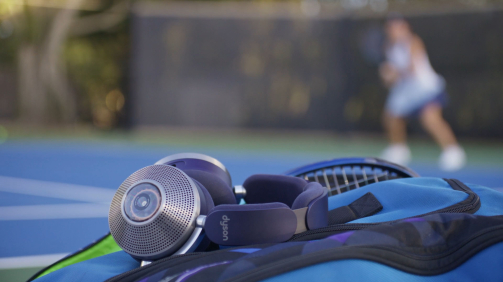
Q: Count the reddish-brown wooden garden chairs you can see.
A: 0